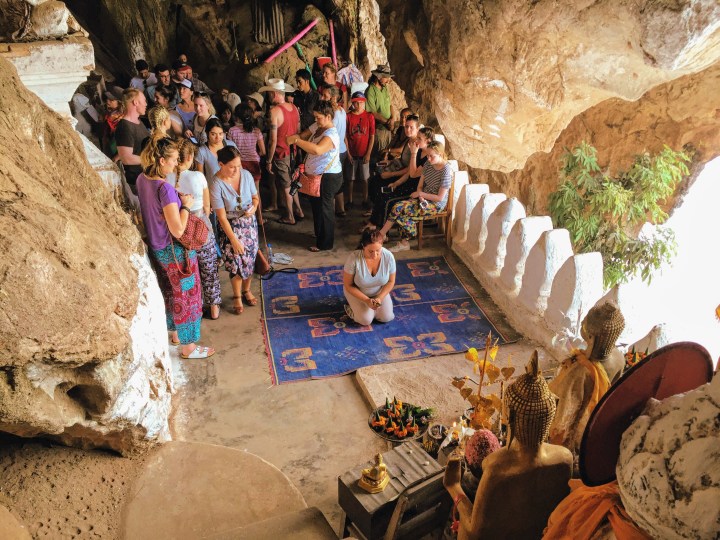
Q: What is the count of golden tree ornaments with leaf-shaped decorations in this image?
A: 1